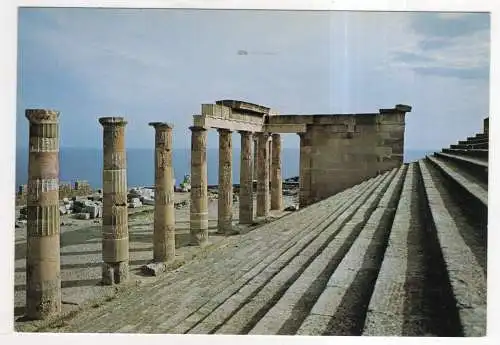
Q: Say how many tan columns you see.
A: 8